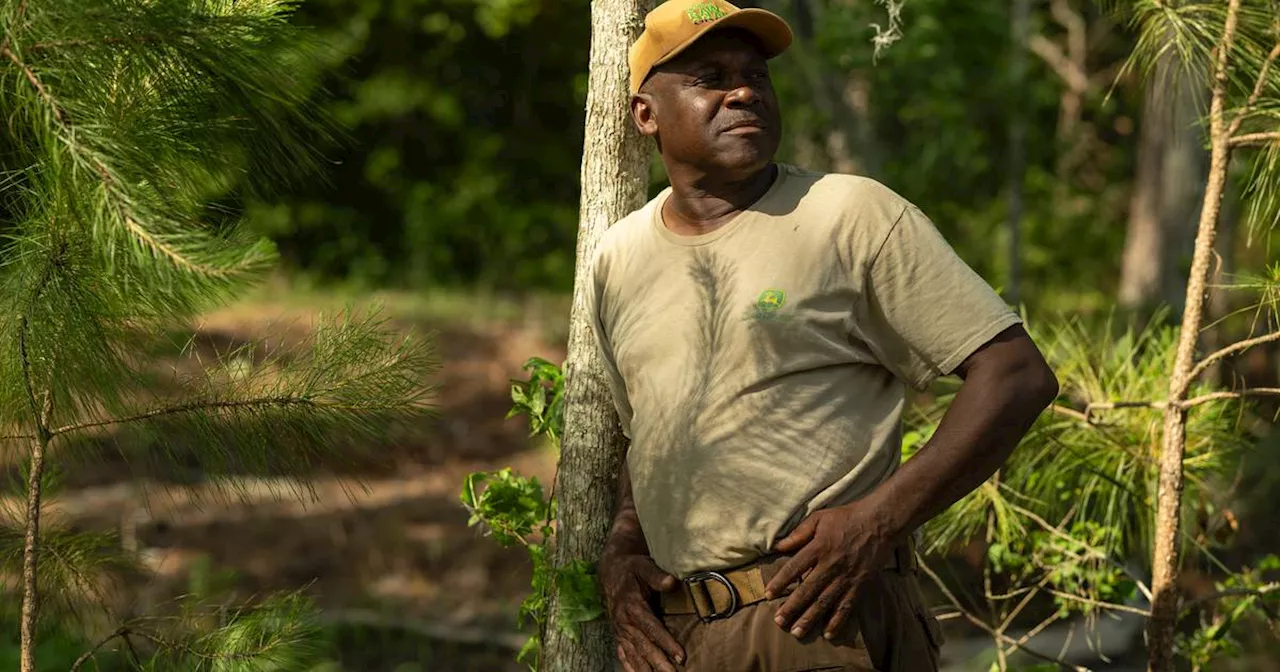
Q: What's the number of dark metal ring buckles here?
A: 1